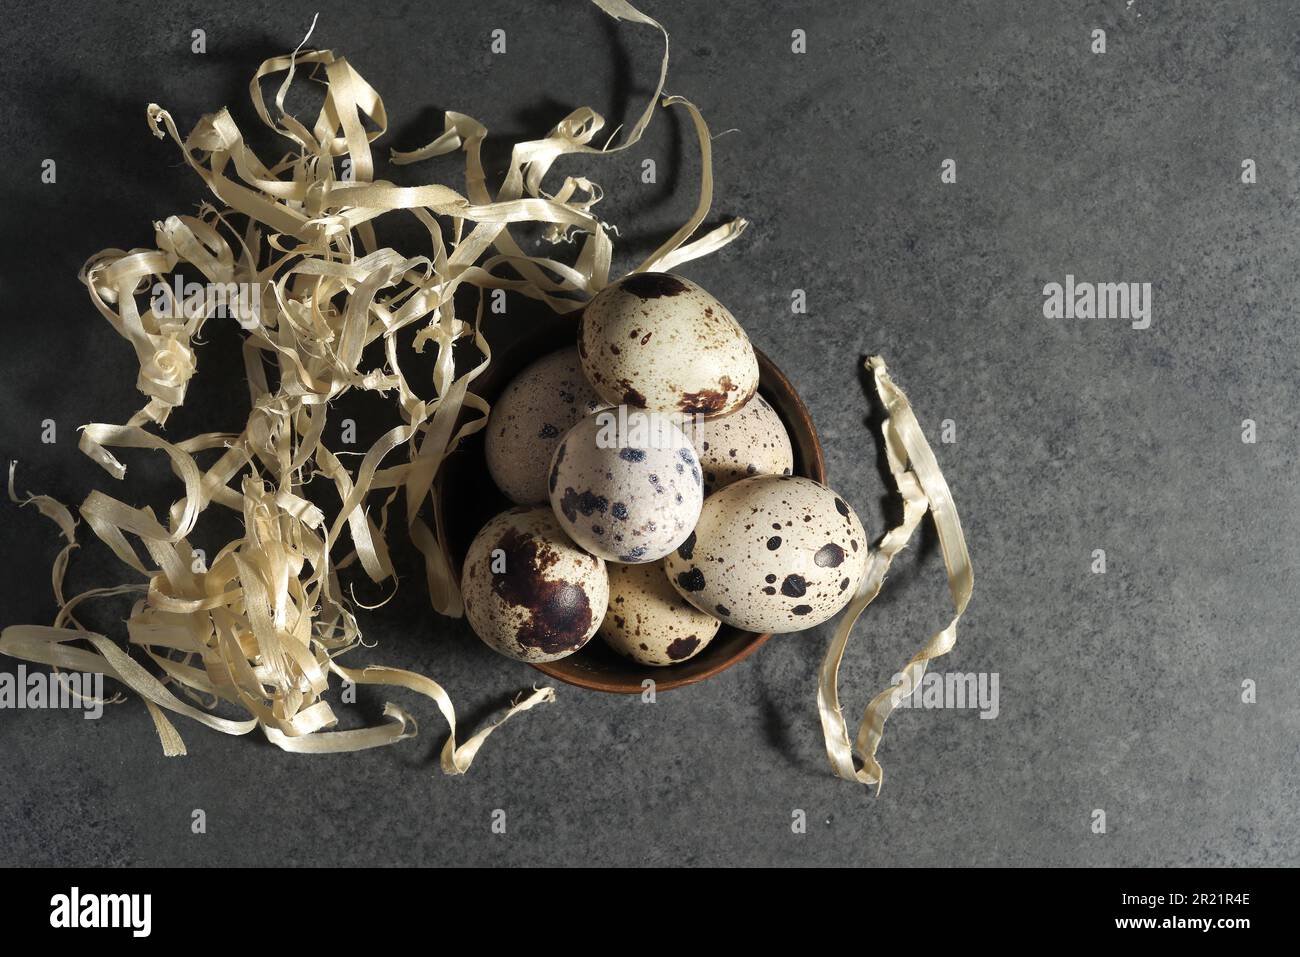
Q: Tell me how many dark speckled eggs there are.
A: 7